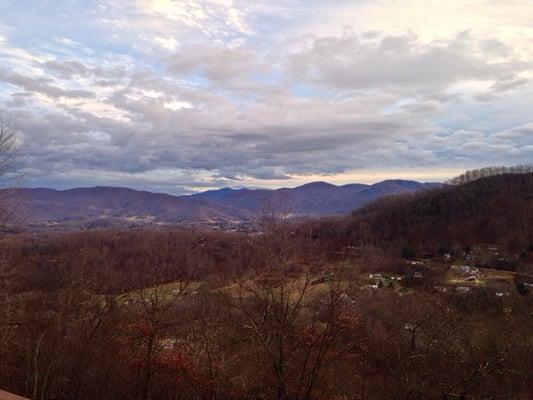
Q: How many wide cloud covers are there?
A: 1